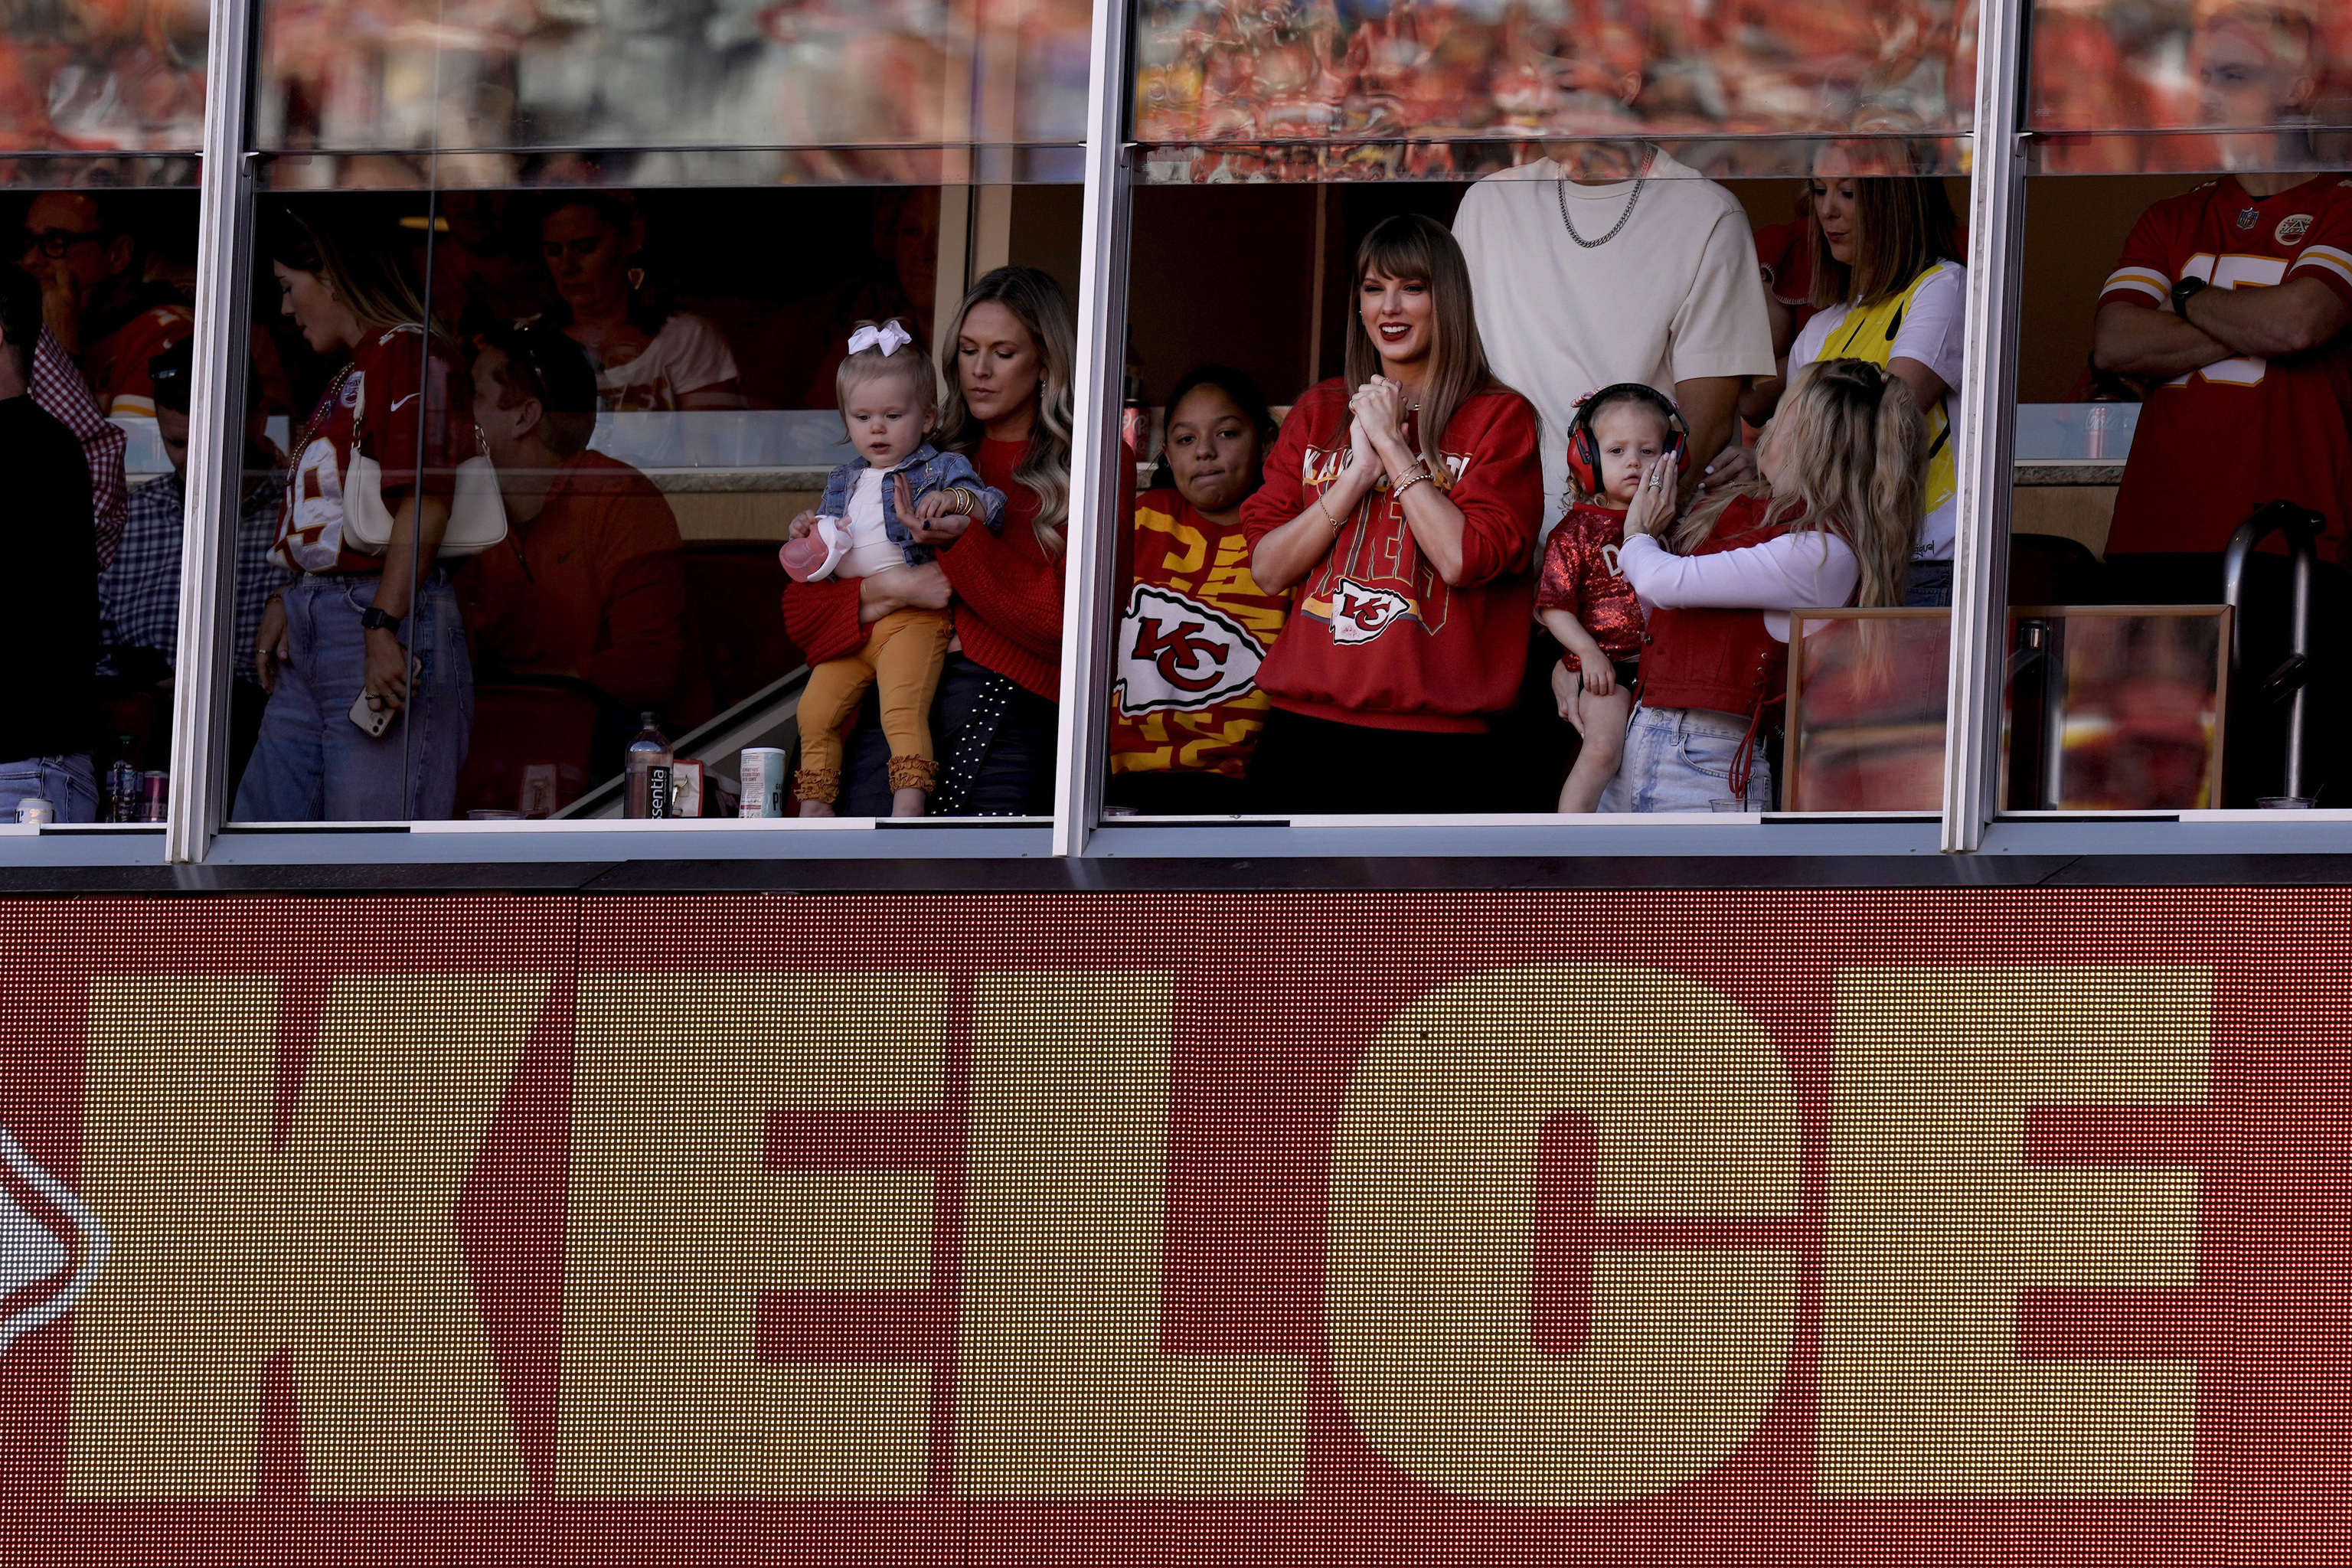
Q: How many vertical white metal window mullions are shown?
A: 3